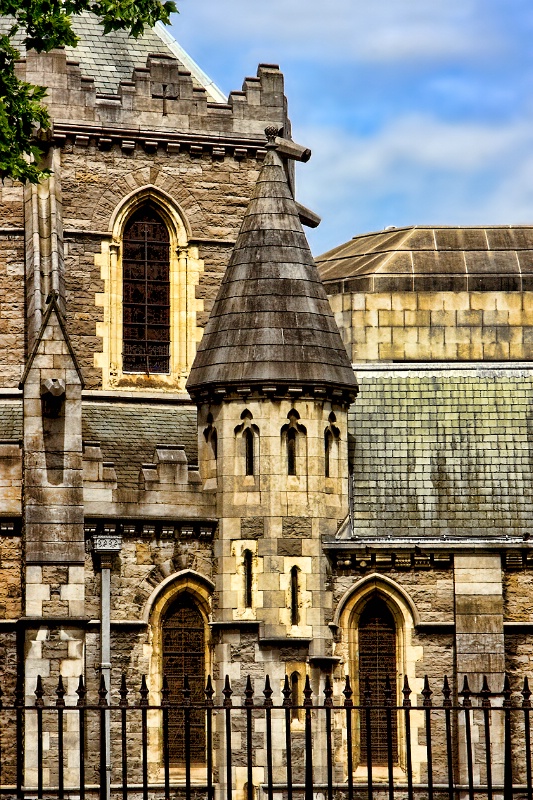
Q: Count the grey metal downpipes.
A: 1